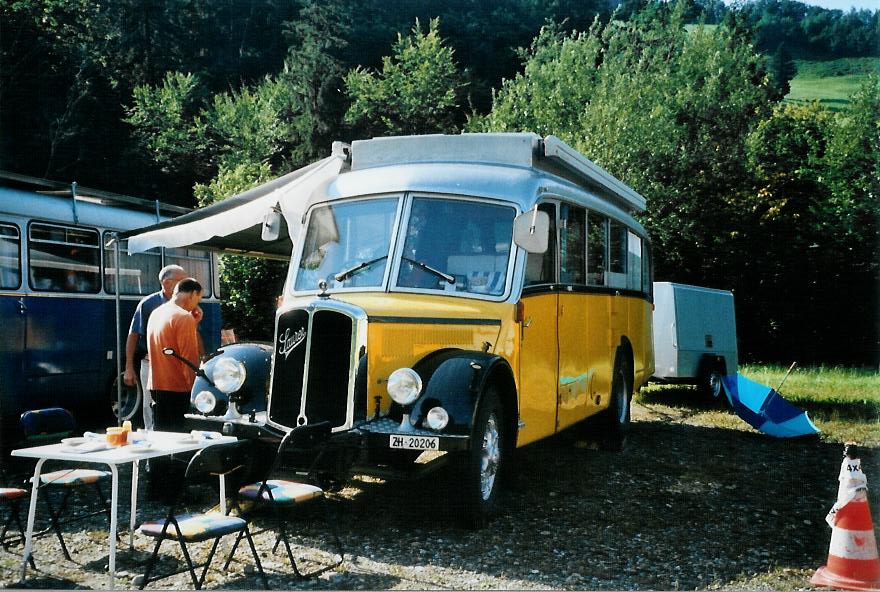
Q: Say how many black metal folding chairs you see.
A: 4